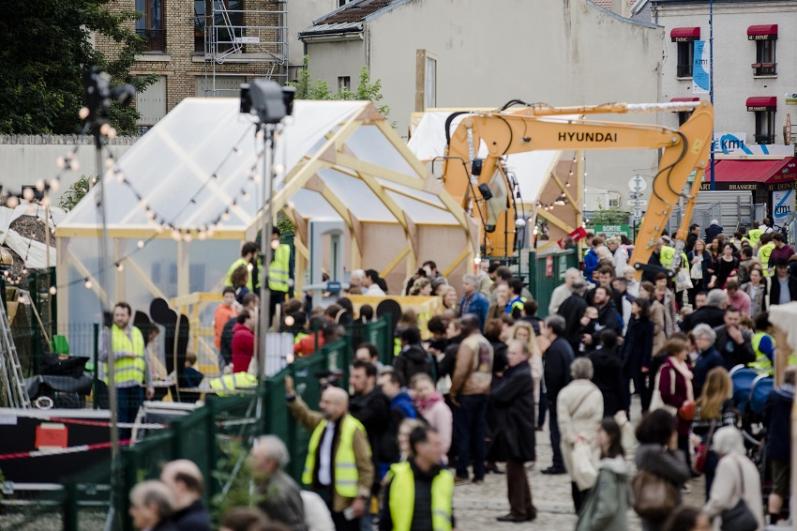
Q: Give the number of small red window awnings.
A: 4